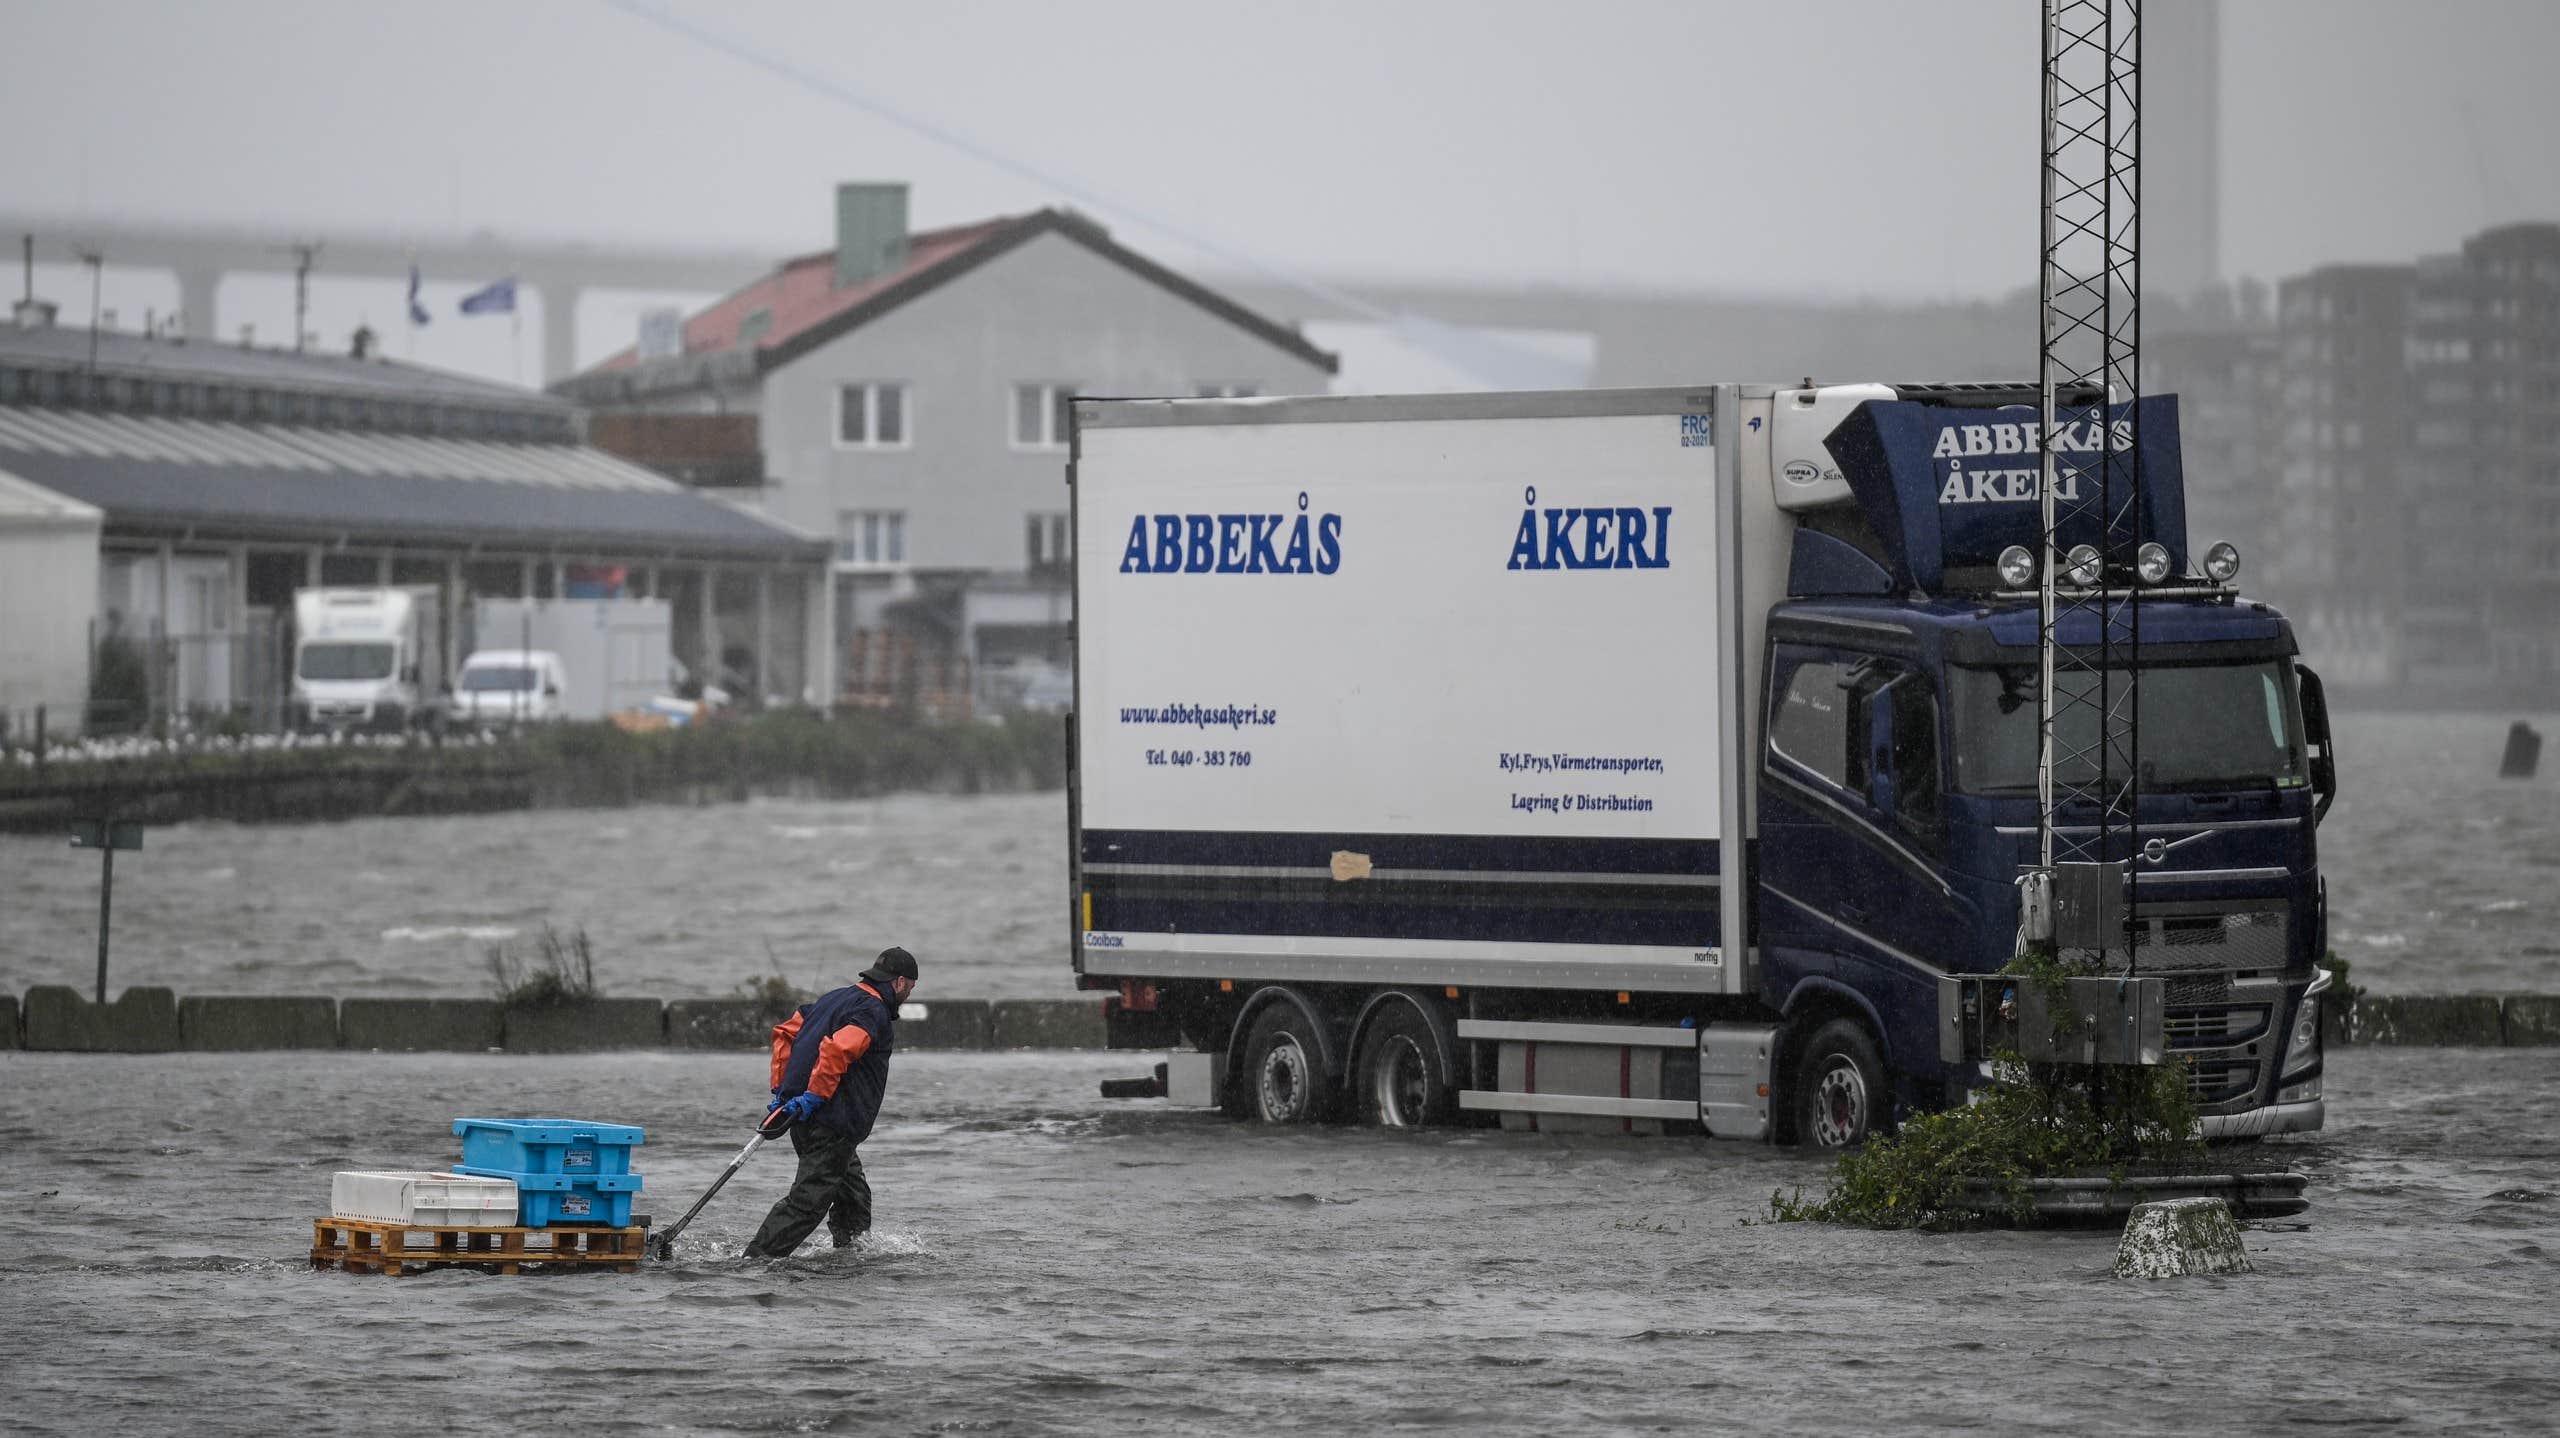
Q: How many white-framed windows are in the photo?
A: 5